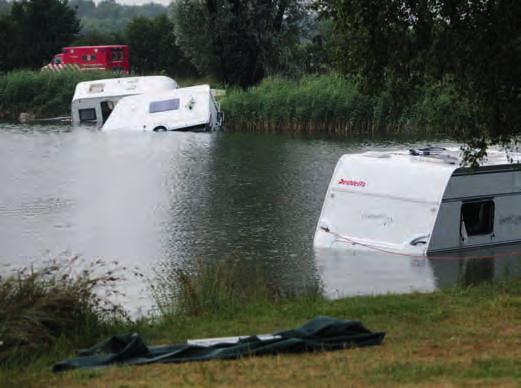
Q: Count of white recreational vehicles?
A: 3